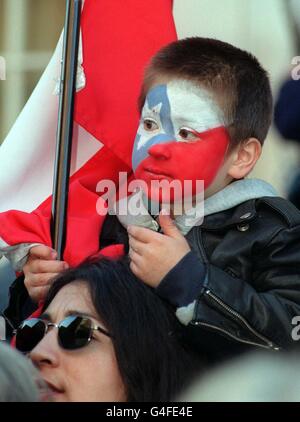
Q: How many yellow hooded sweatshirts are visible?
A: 0